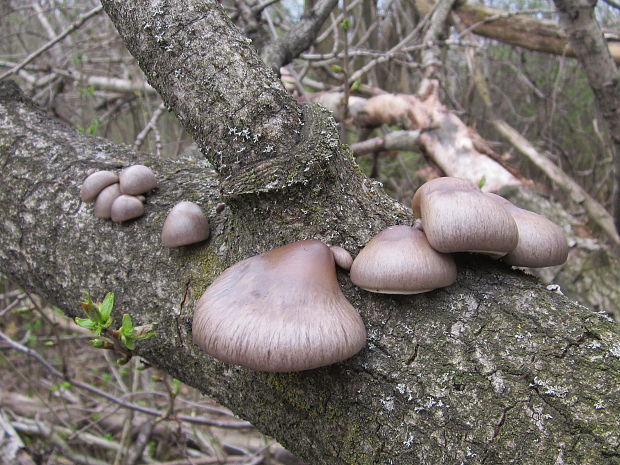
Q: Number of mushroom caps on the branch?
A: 10